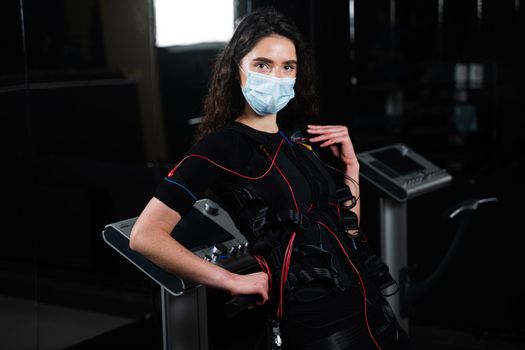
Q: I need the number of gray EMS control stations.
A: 2